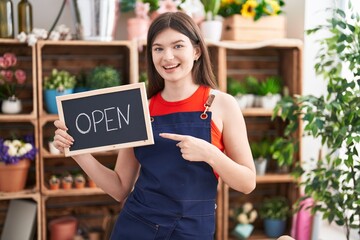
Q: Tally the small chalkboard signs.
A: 1